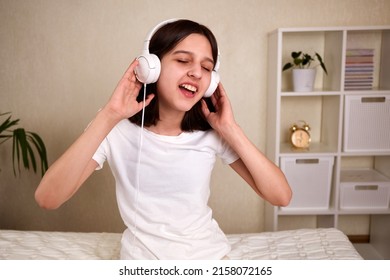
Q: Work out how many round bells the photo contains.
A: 2